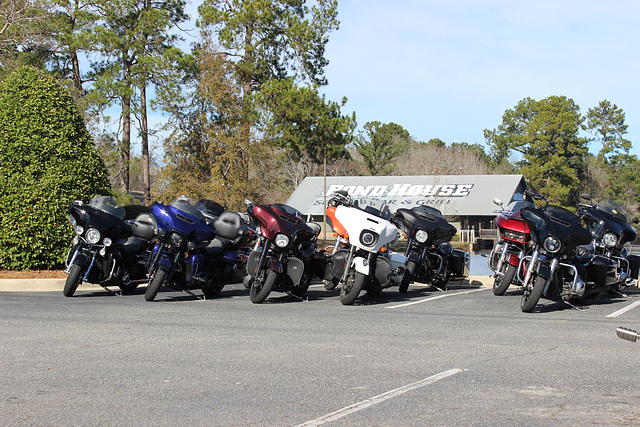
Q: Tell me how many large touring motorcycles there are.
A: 9